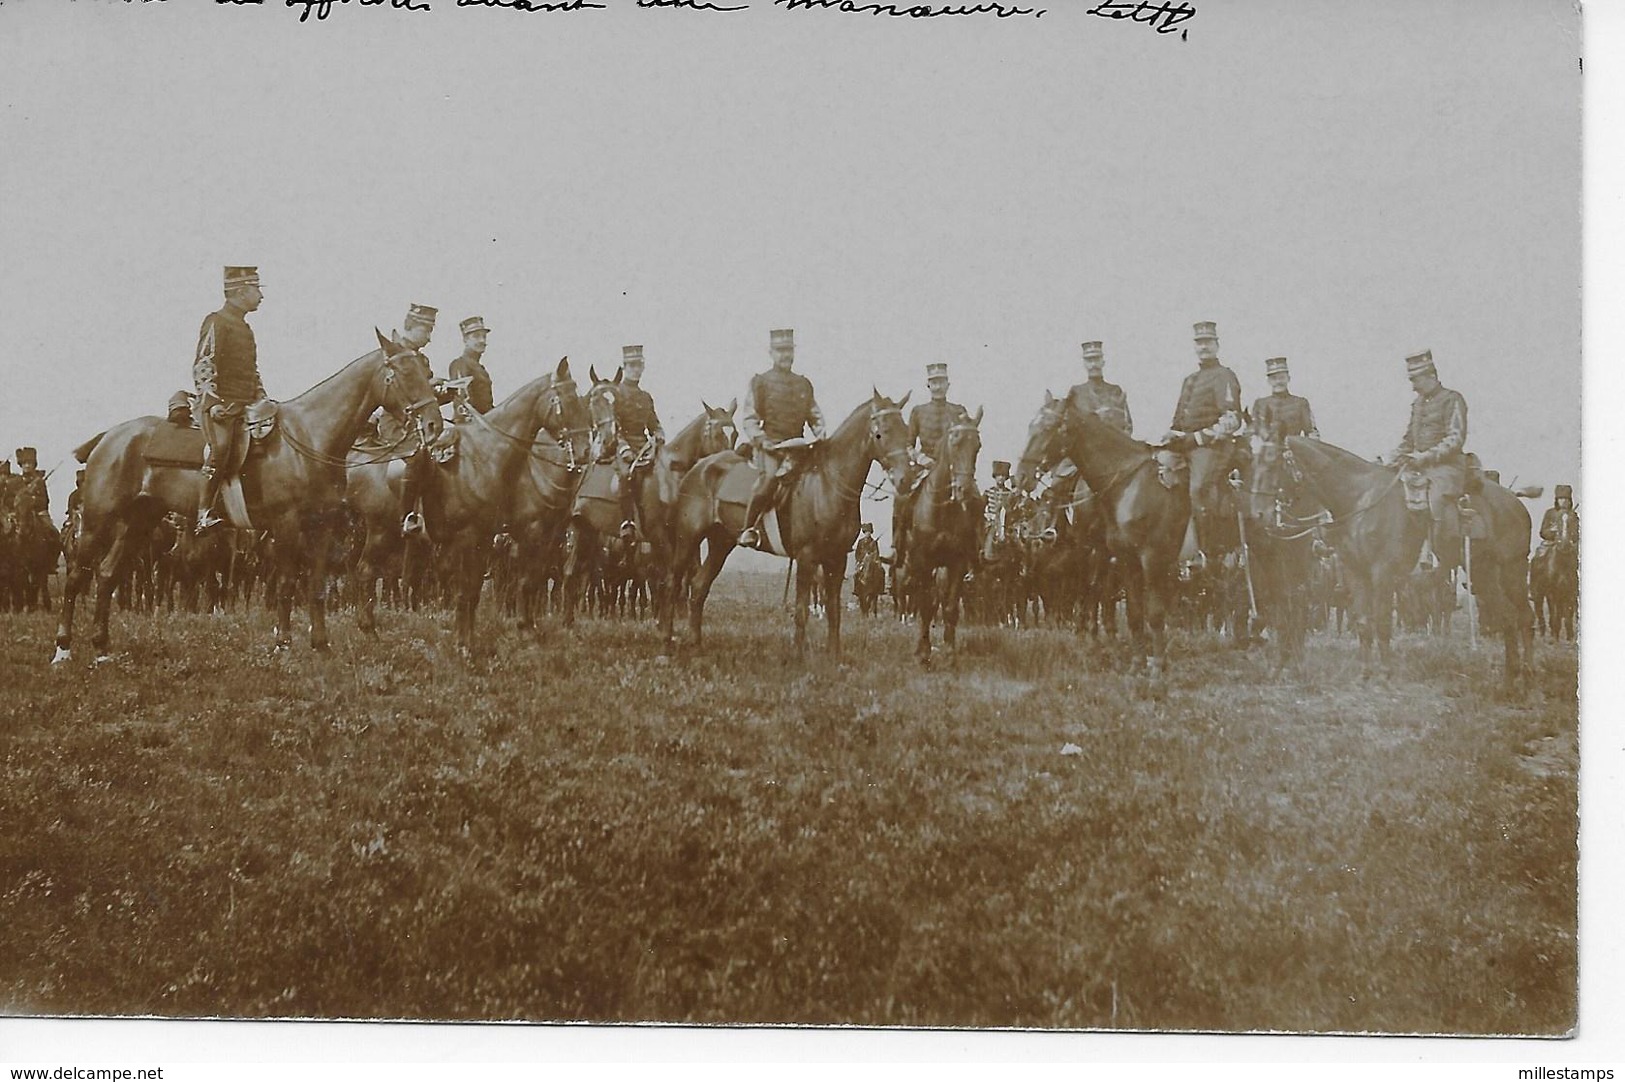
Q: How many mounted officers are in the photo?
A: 10